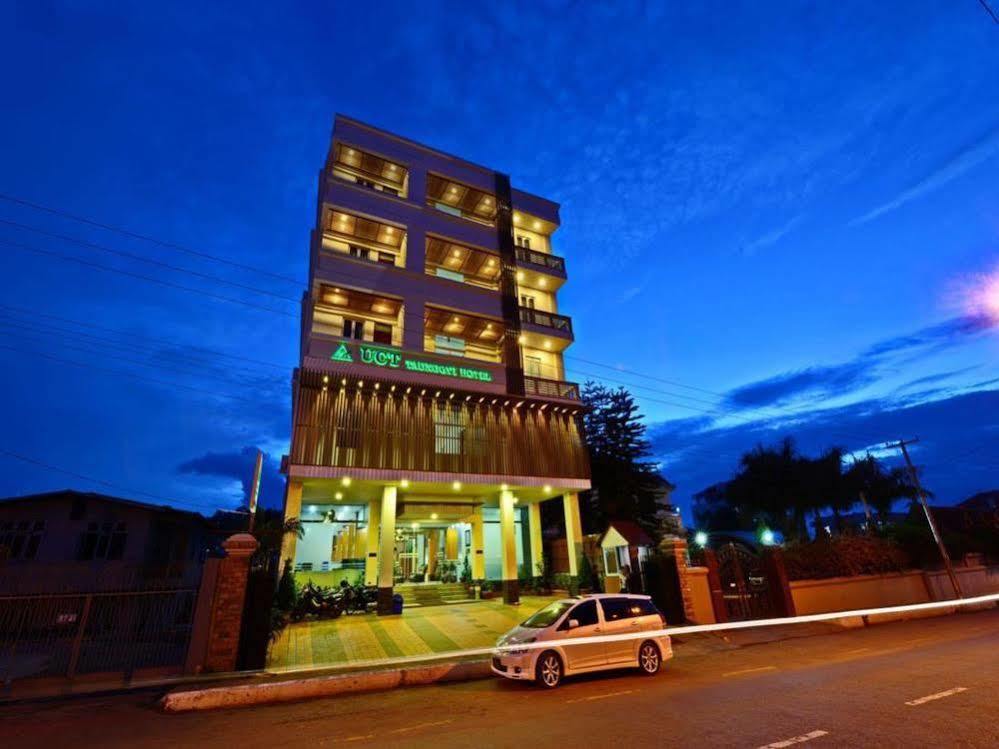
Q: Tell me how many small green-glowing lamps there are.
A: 2